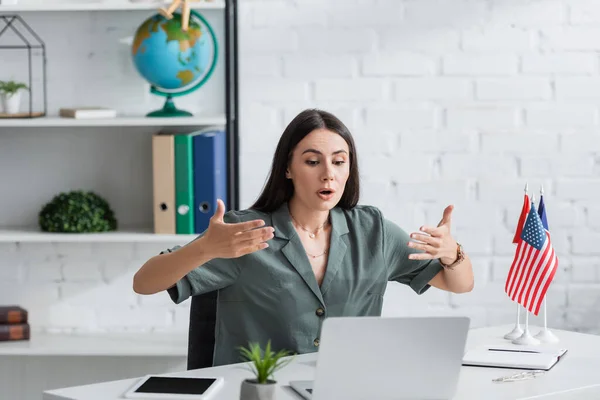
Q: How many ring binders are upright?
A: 3